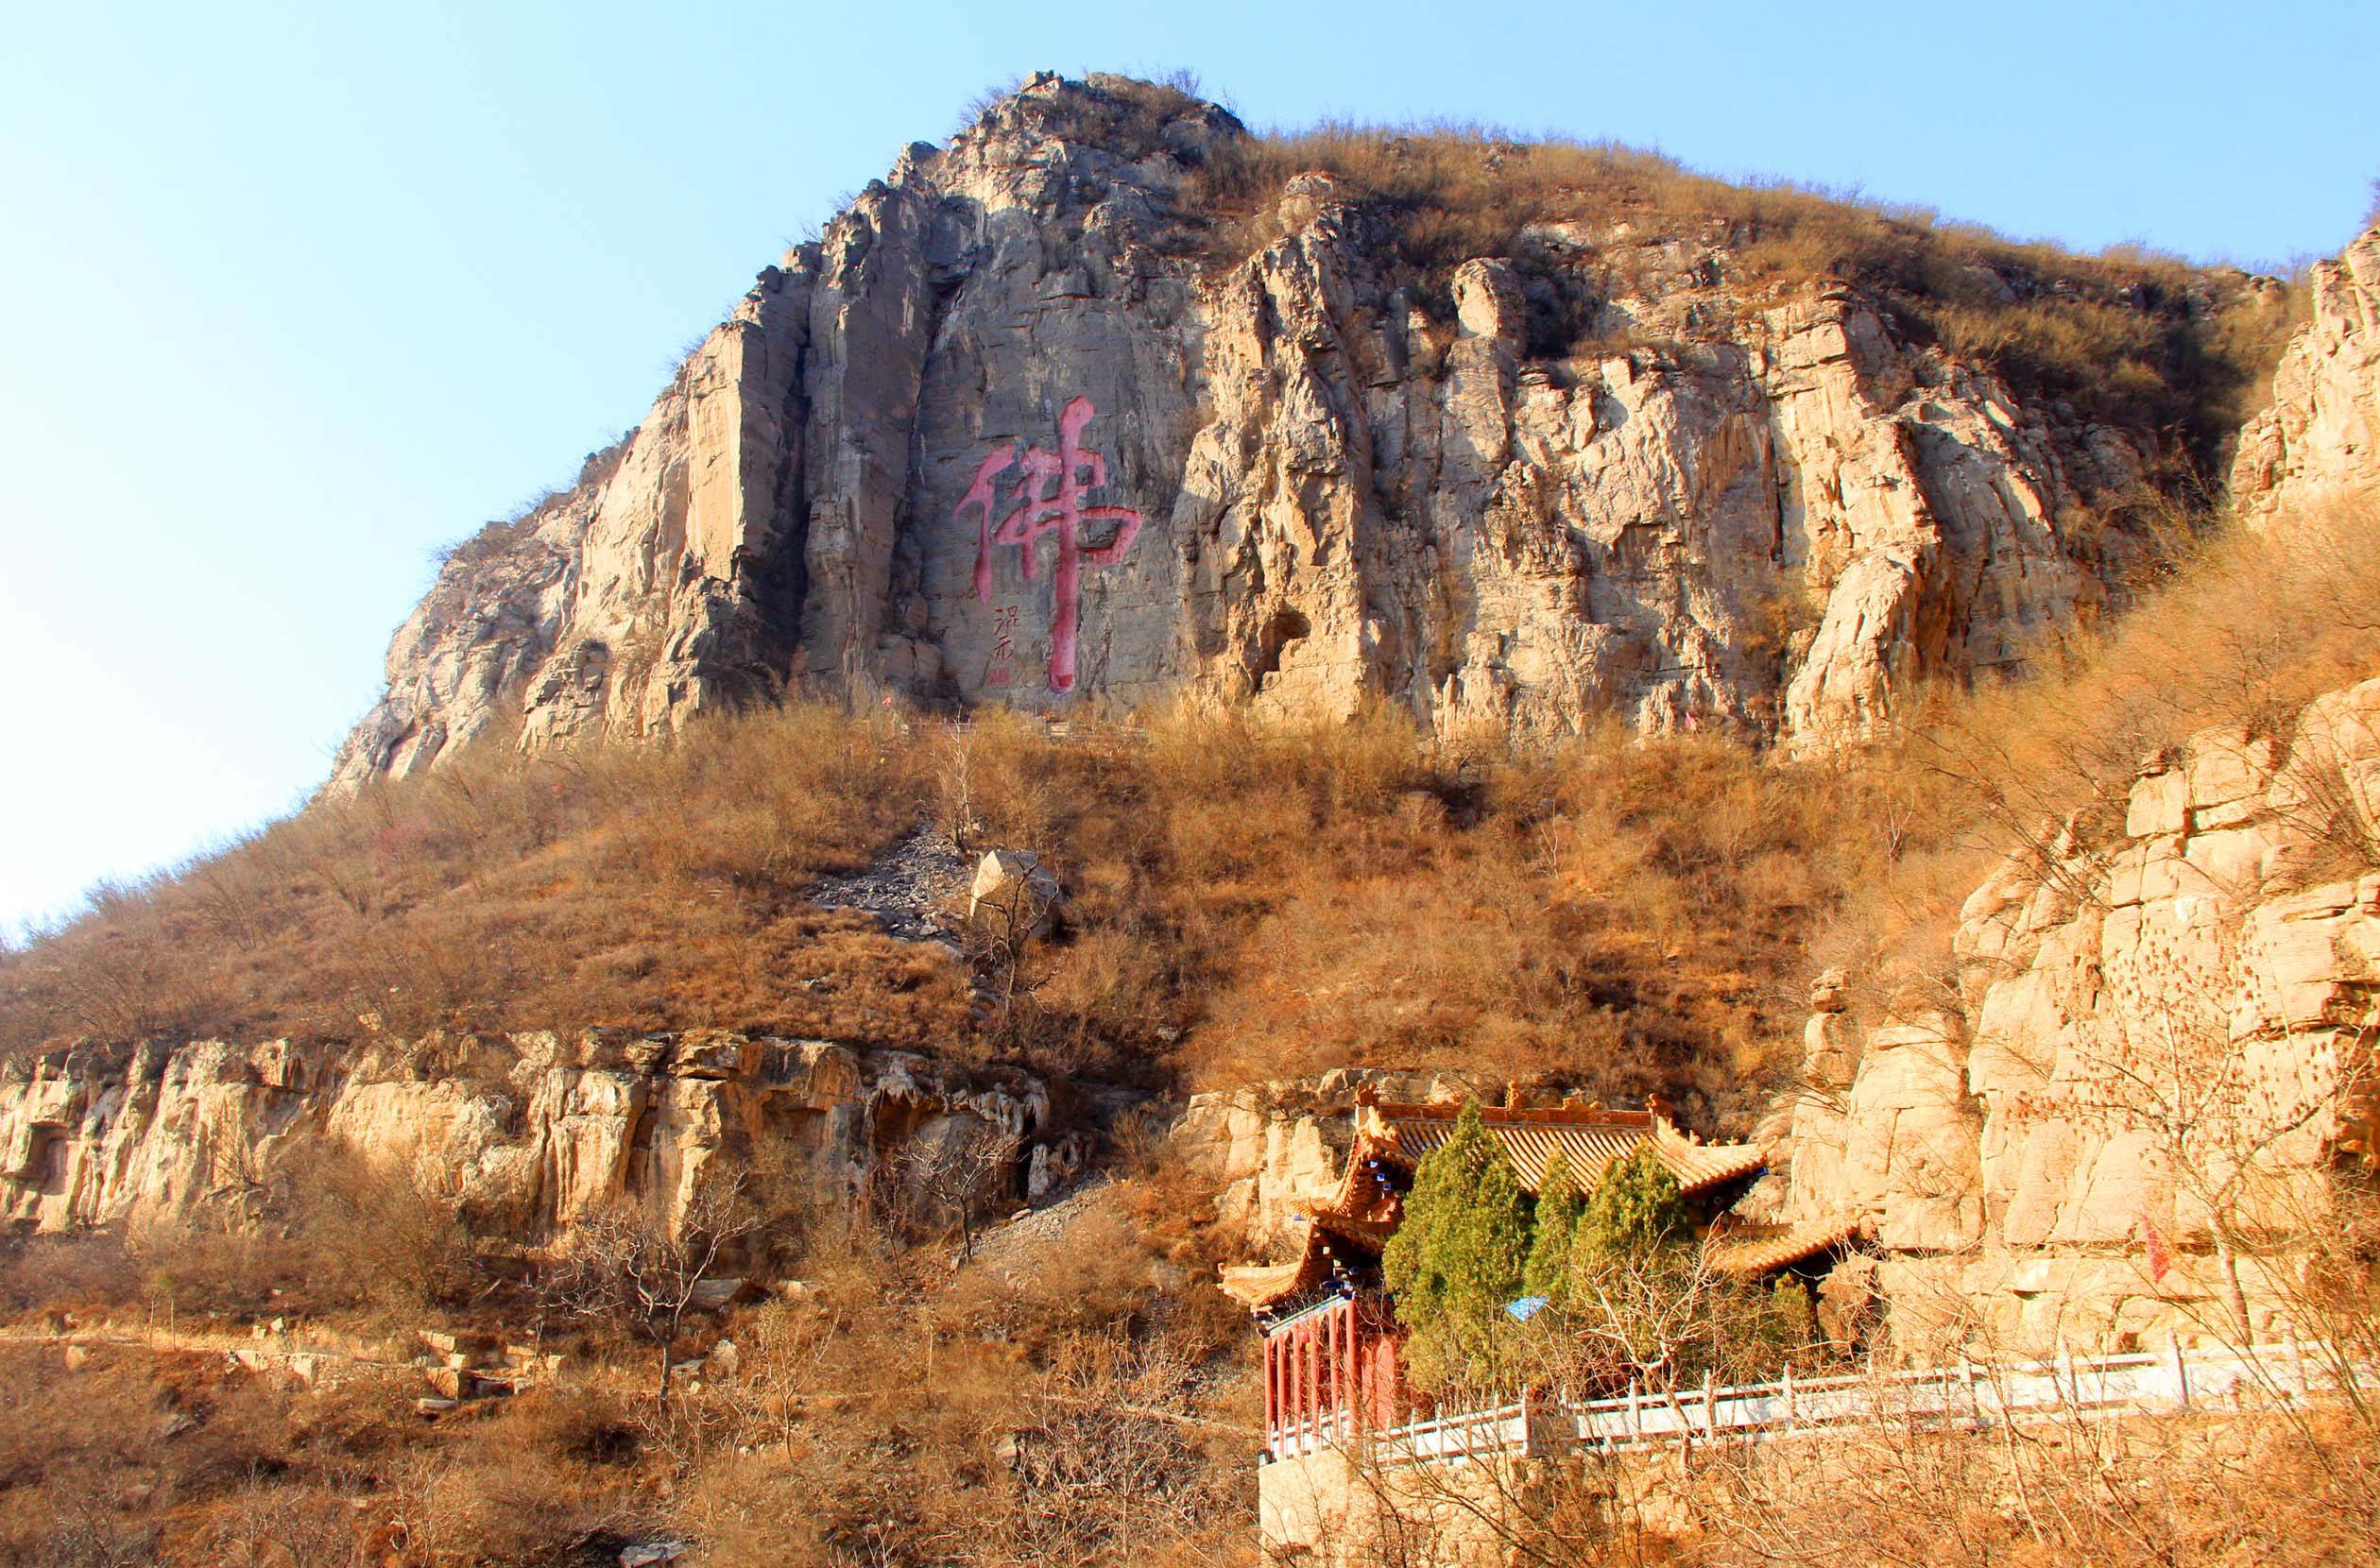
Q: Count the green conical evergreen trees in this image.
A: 3